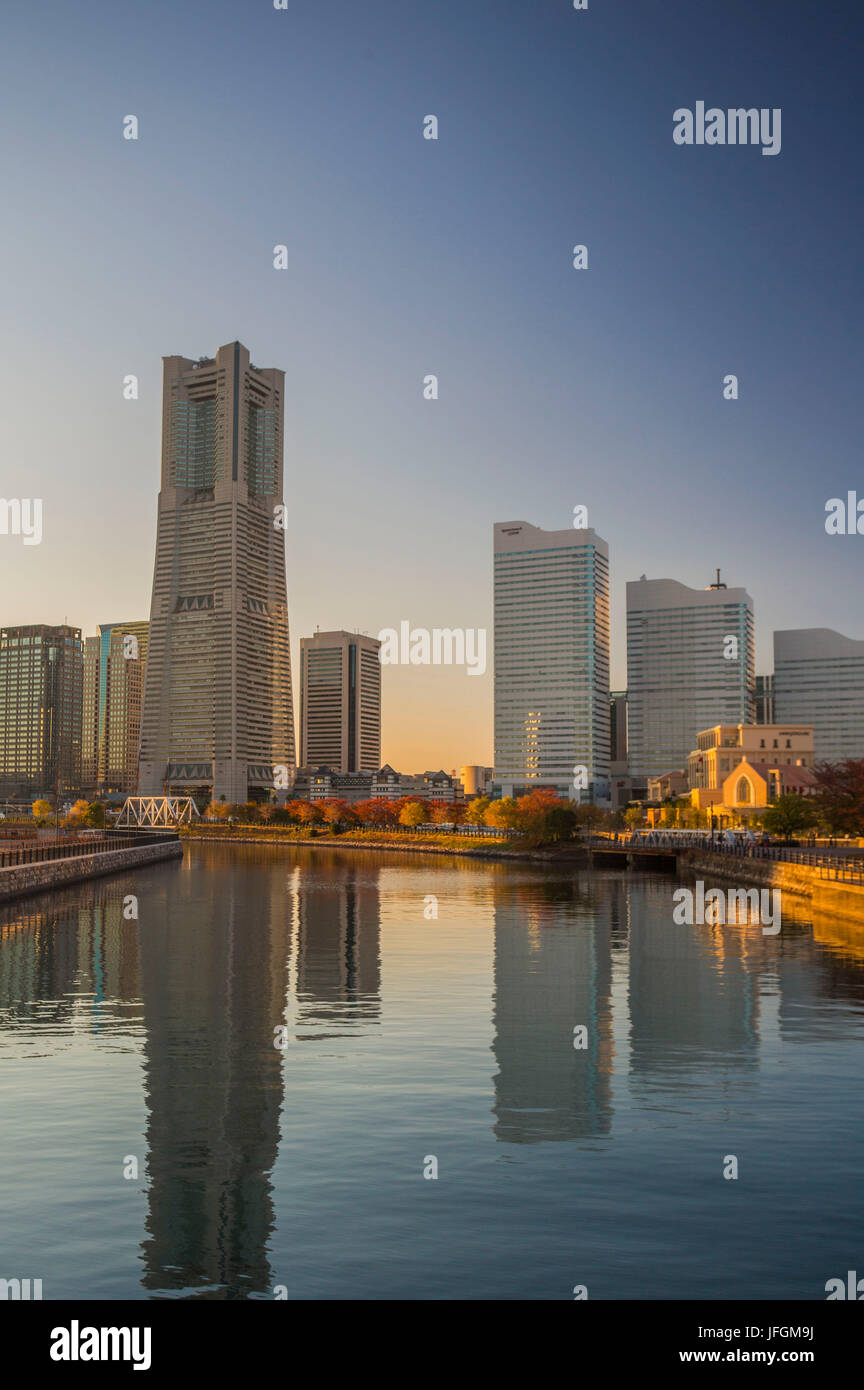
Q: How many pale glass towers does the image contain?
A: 3